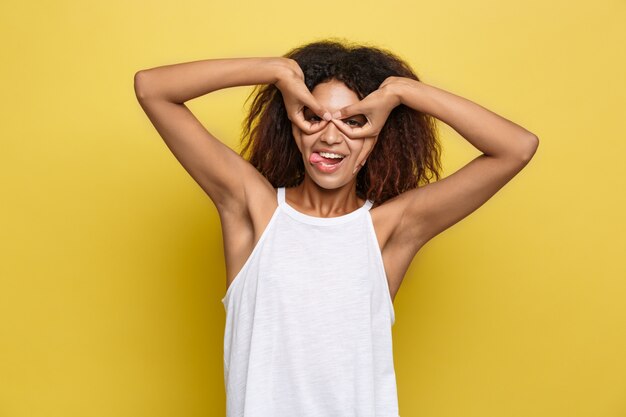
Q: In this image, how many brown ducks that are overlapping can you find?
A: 0